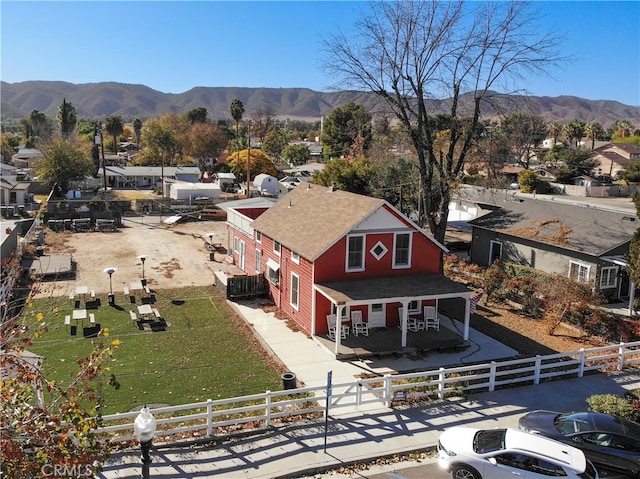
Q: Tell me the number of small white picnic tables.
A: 4